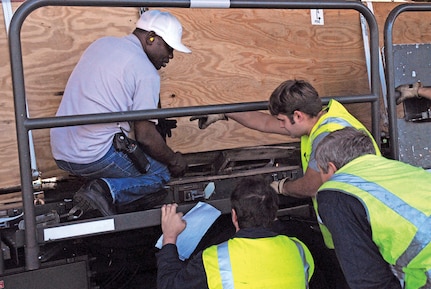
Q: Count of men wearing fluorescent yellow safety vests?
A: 3